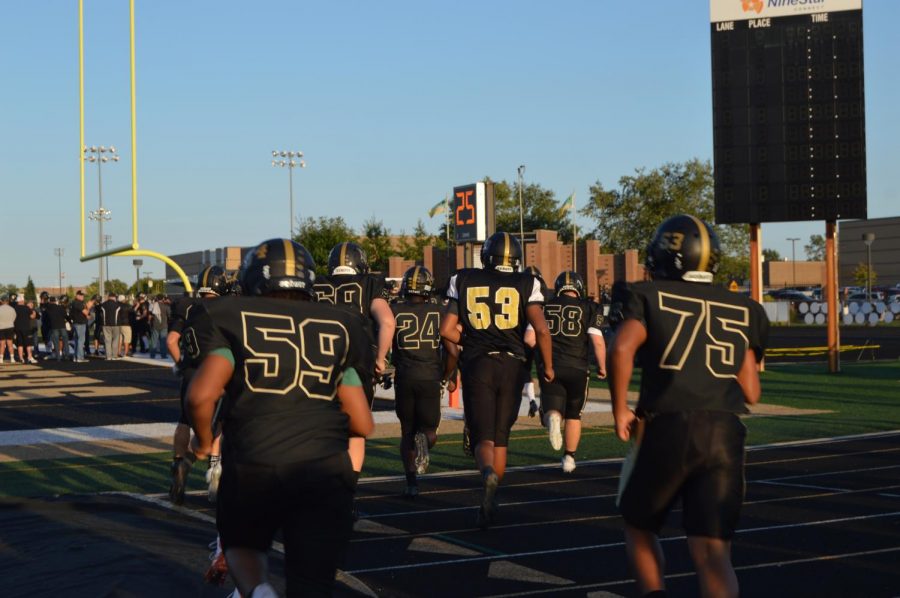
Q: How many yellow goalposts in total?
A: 1